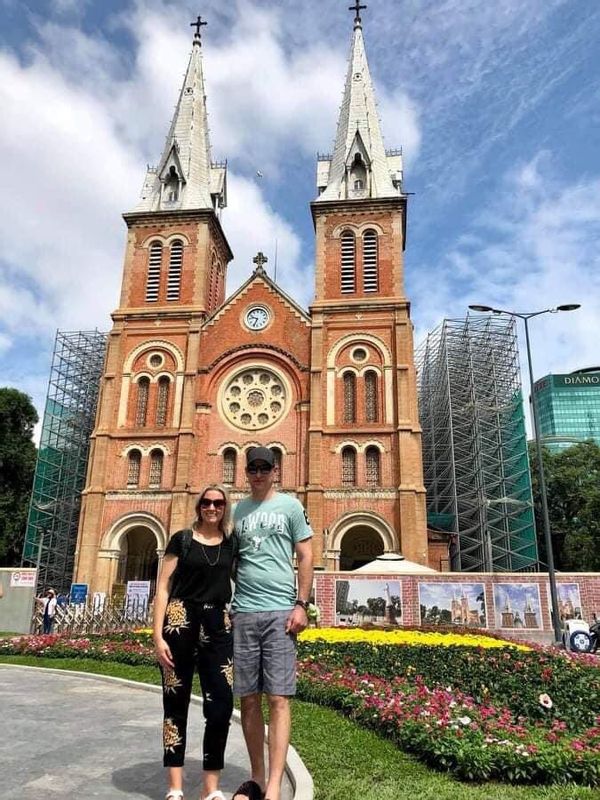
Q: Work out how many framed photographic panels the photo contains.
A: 4